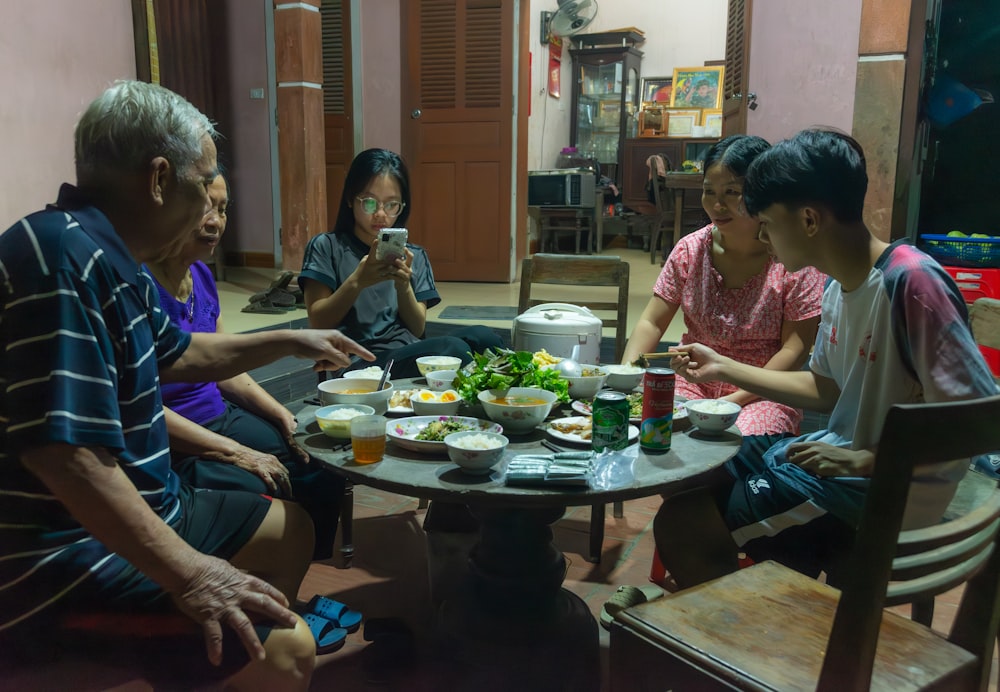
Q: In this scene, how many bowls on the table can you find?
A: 11